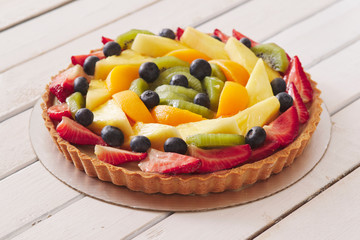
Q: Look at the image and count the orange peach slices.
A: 6